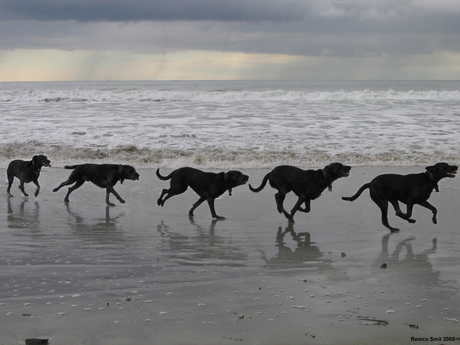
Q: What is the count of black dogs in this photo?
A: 5